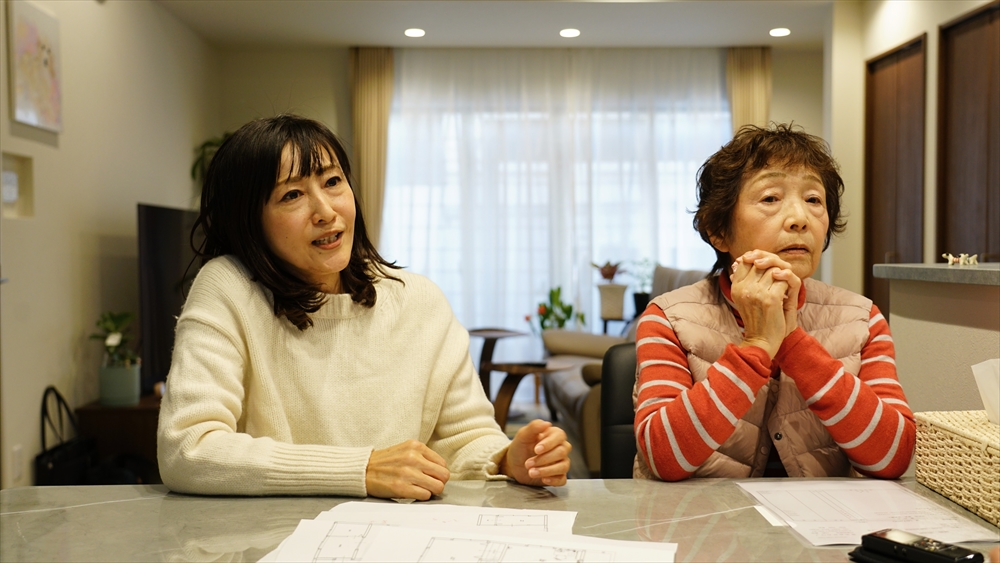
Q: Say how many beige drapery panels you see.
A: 2